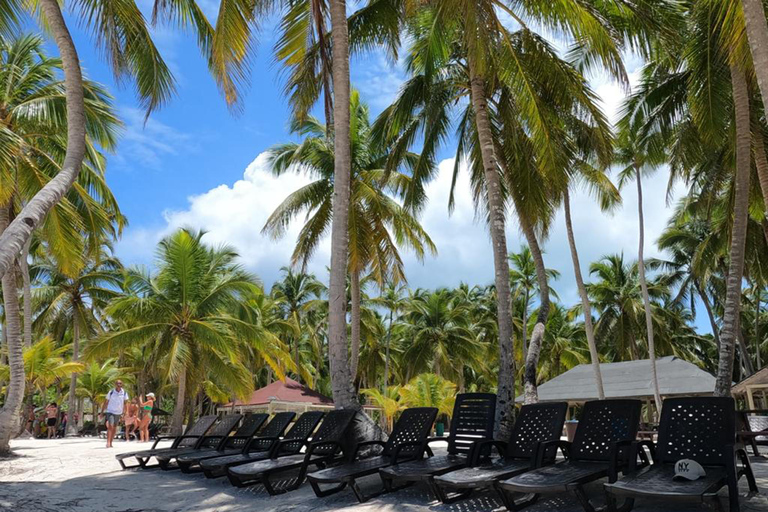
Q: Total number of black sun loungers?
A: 11